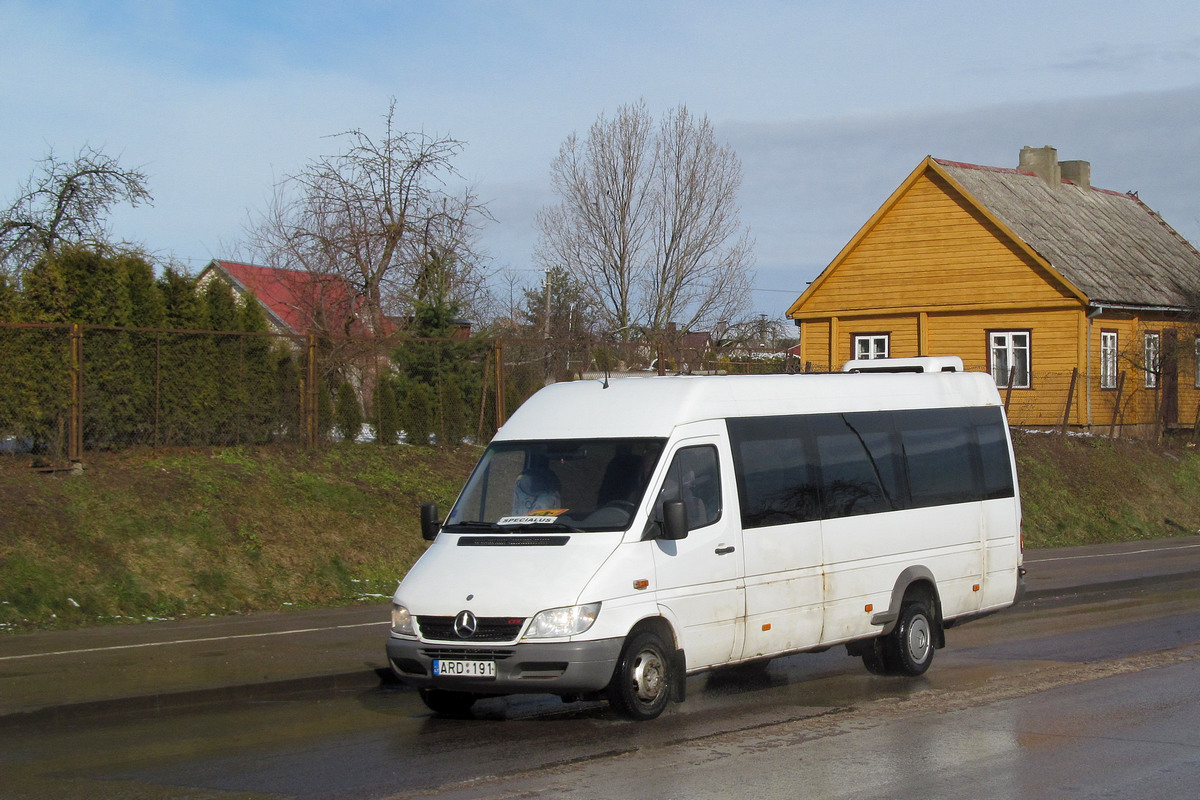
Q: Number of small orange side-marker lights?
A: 4